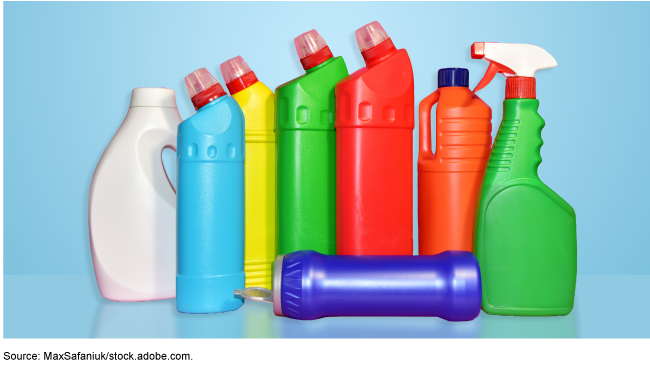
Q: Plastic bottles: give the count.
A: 8